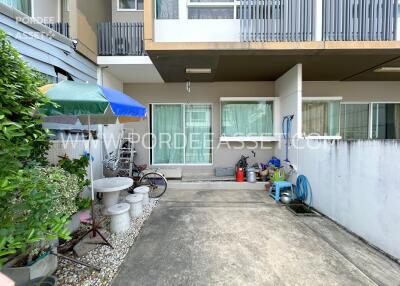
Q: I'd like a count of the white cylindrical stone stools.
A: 3